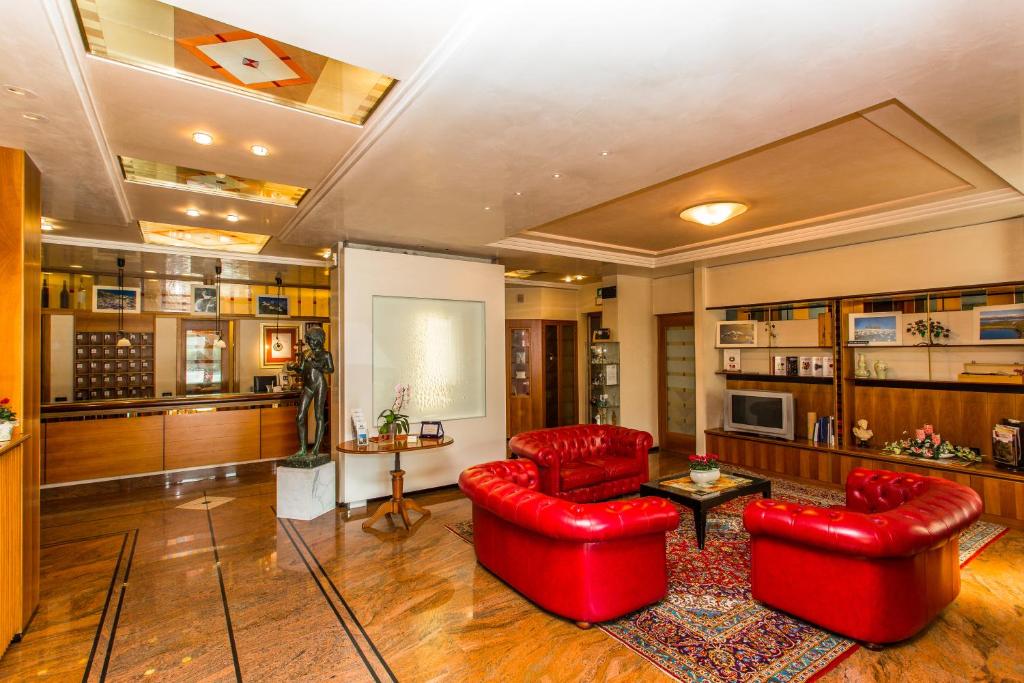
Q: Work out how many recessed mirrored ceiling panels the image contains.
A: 3